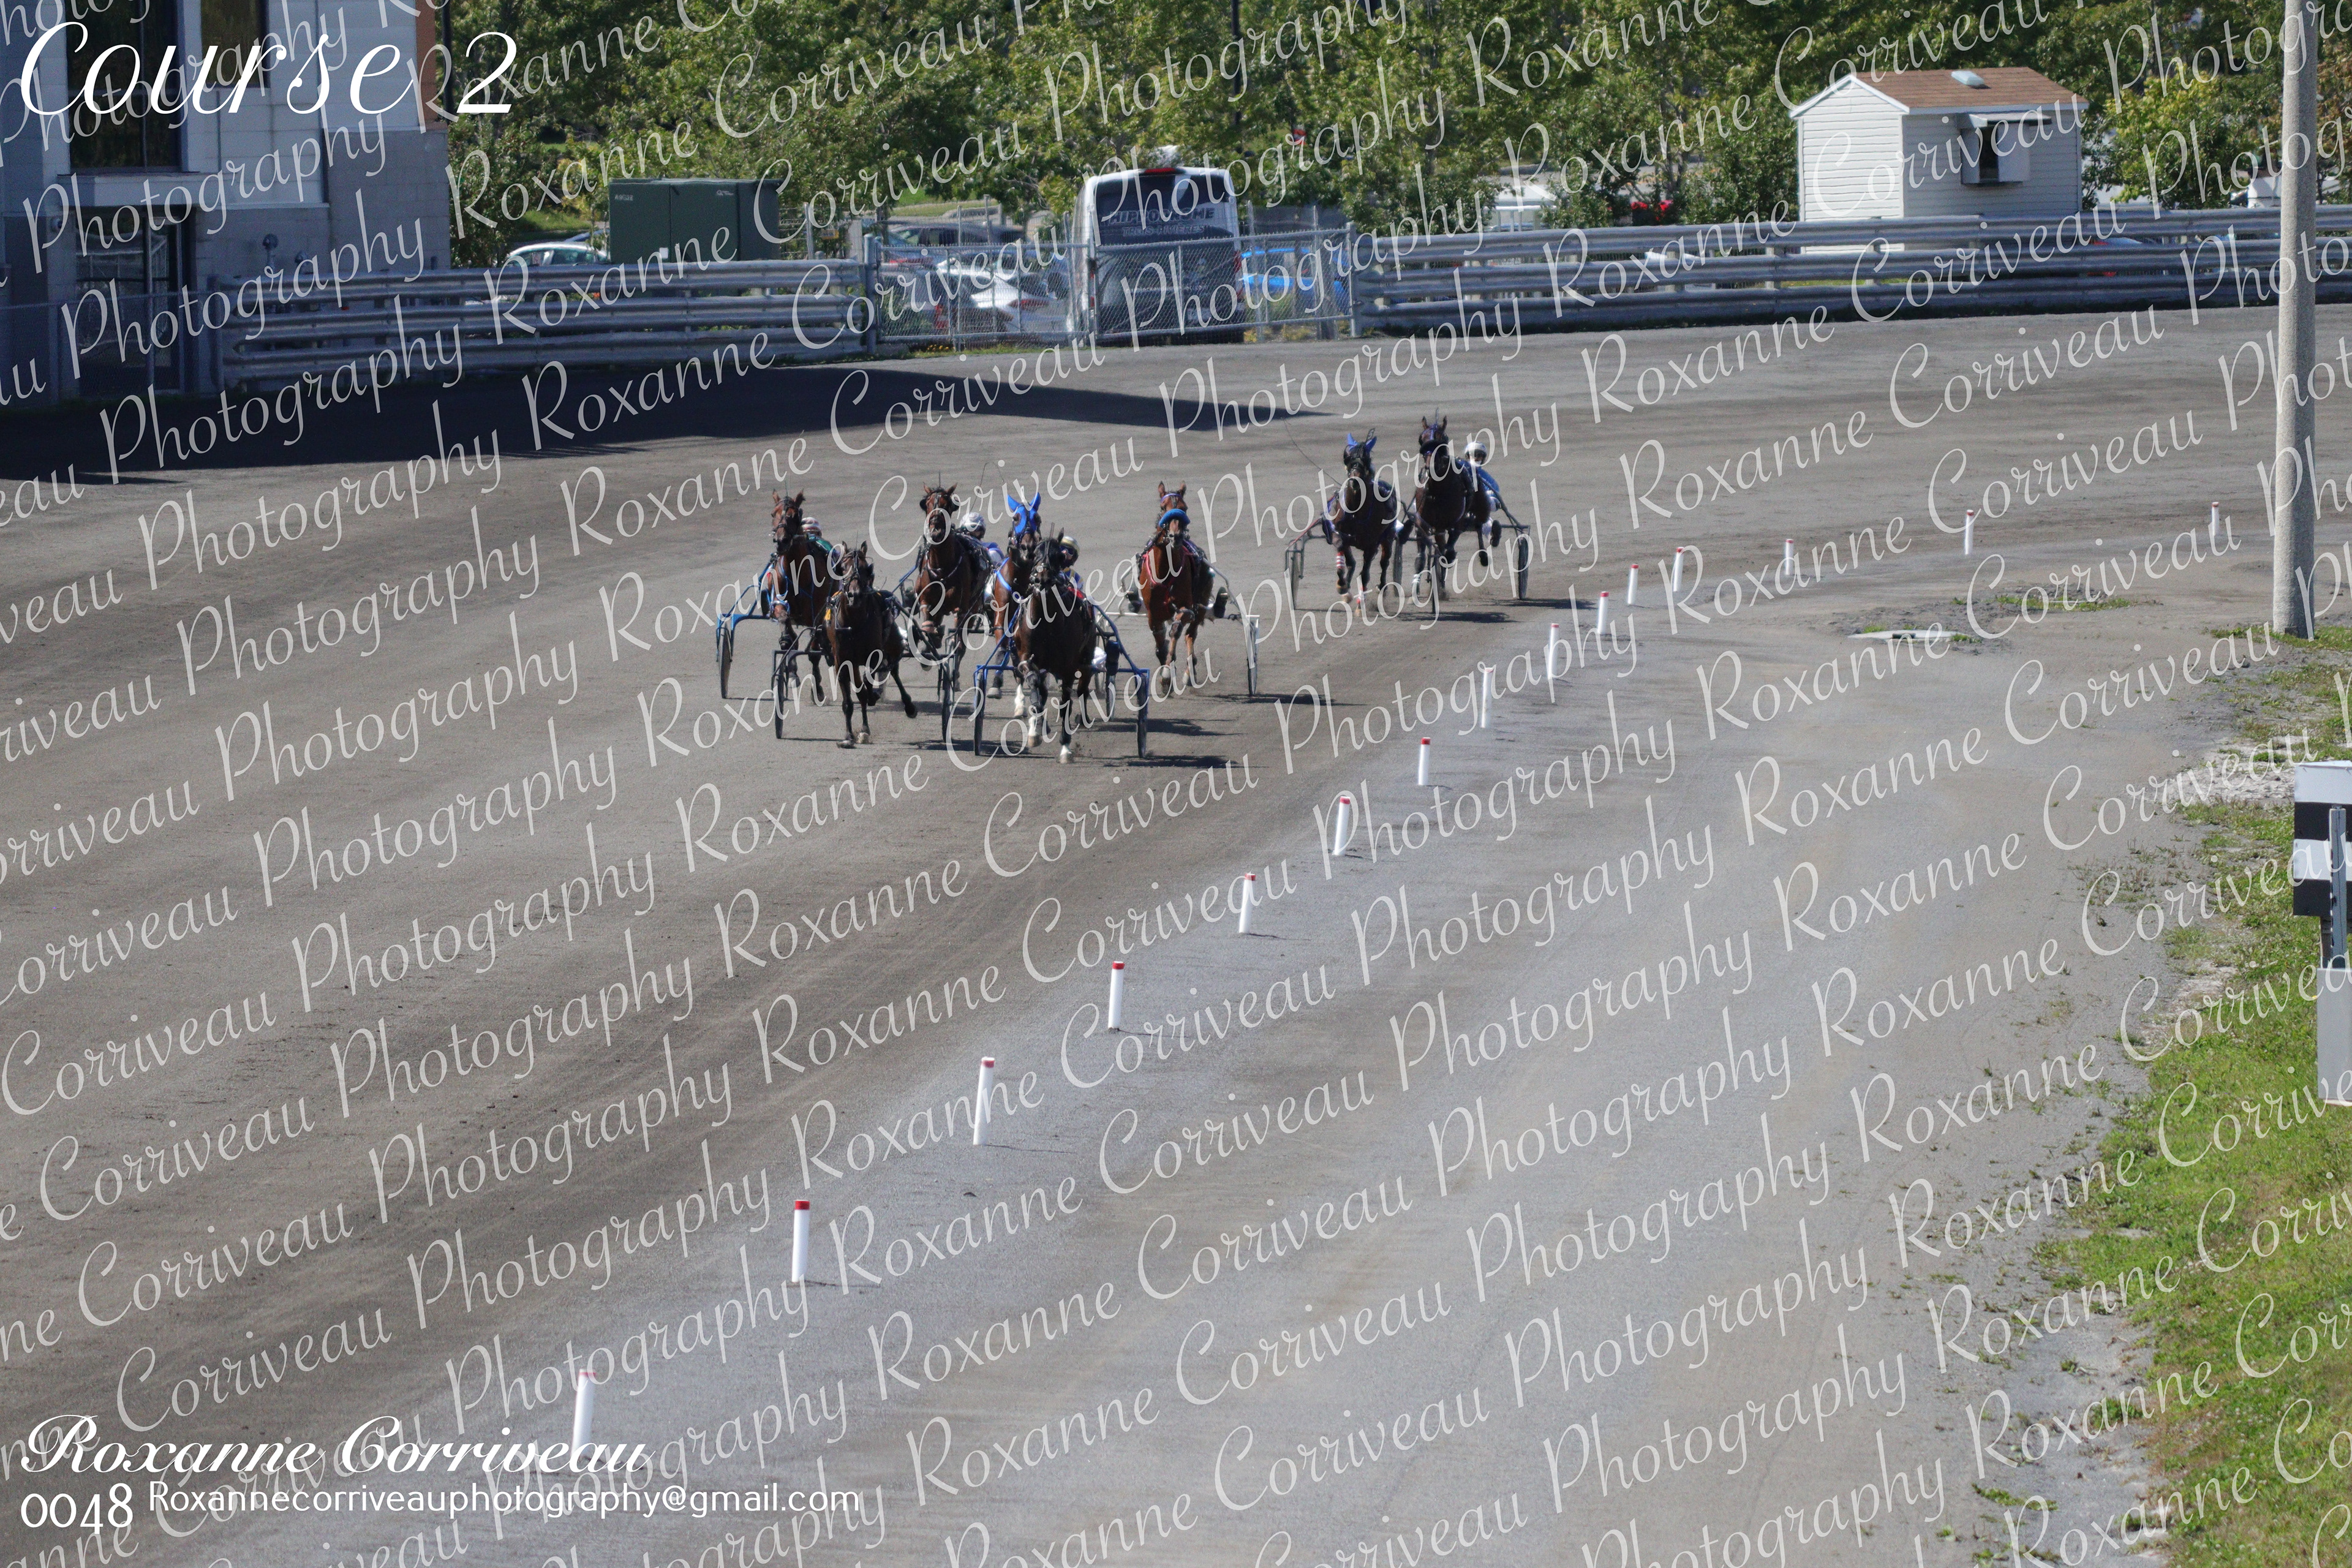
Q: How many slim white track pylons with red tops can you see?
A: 15